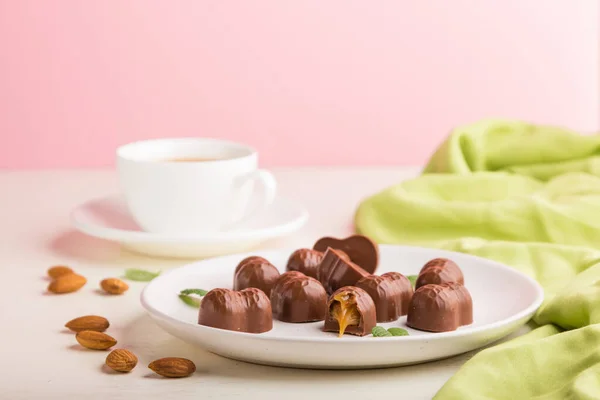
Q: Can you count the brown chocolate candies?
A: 10